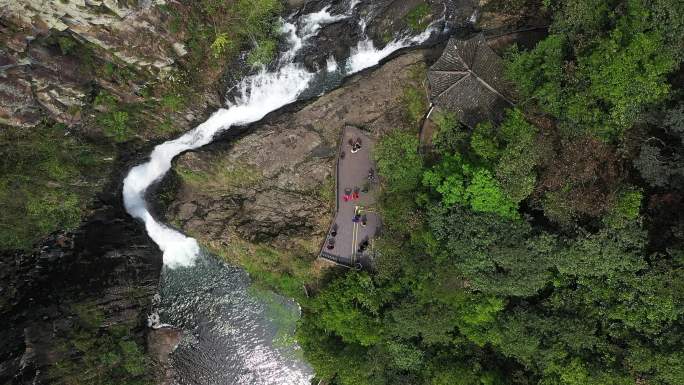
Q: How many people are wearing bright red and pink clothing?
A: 2